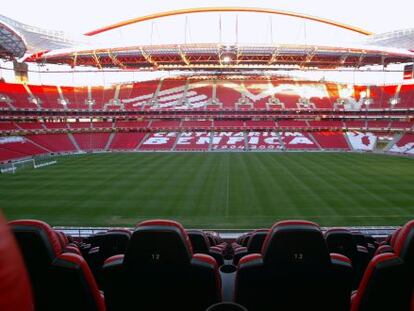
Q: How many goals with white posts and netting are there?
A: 1